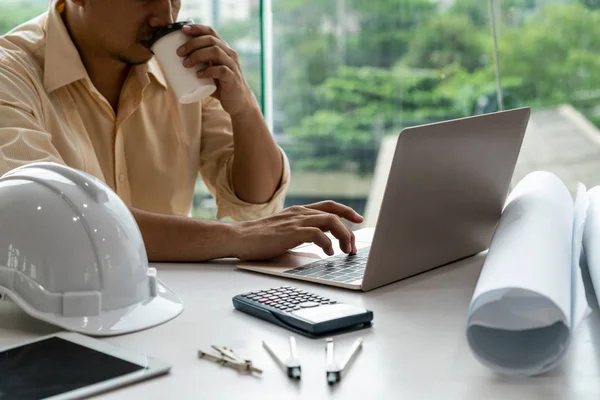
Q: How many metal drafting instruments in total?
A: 3